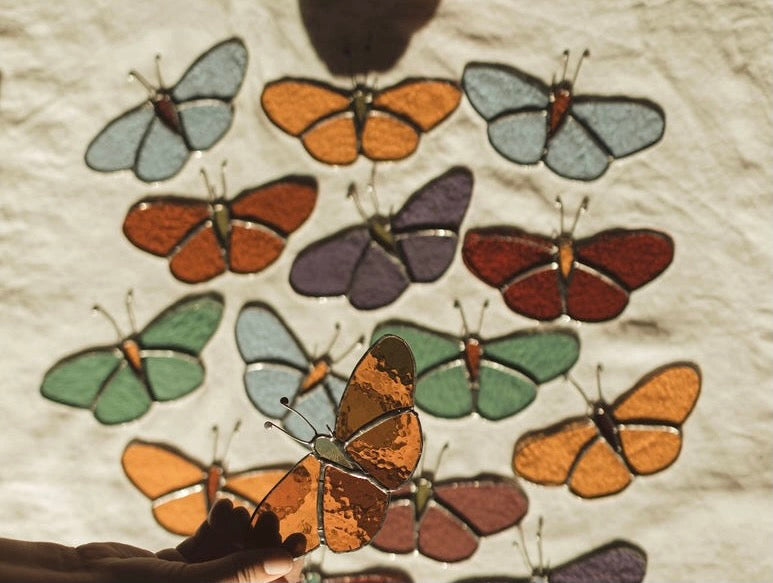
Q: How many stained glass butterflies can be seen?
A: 15